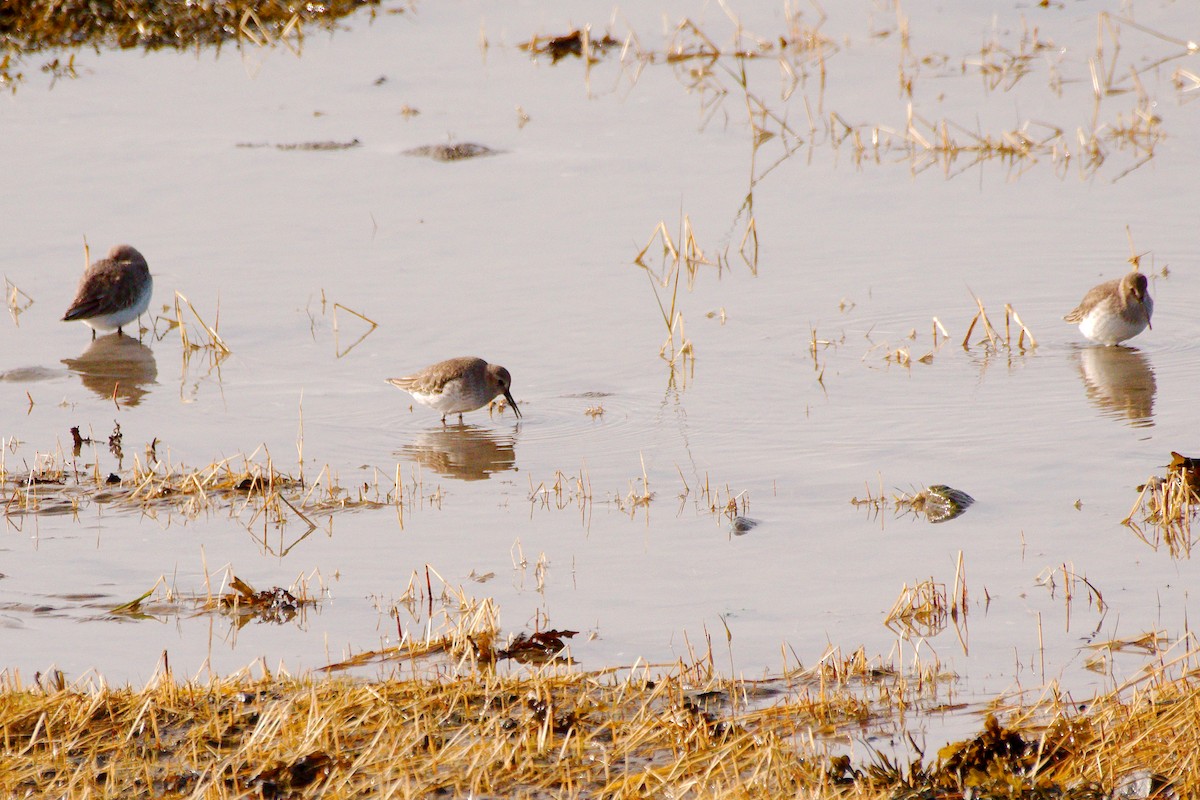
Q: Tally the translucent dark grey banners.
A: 0